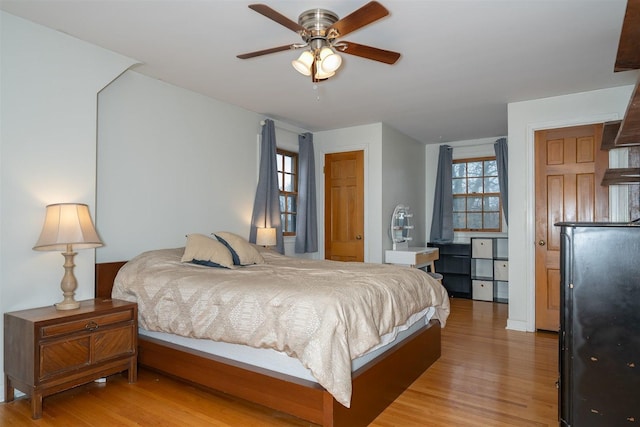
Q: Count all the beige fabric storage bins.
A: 3